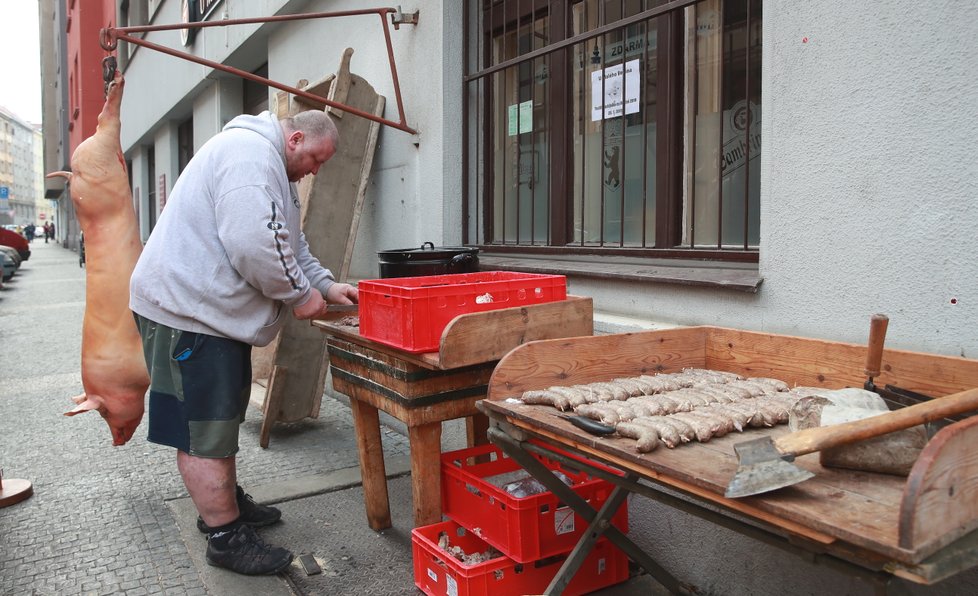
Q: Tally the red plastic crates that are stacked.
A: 2